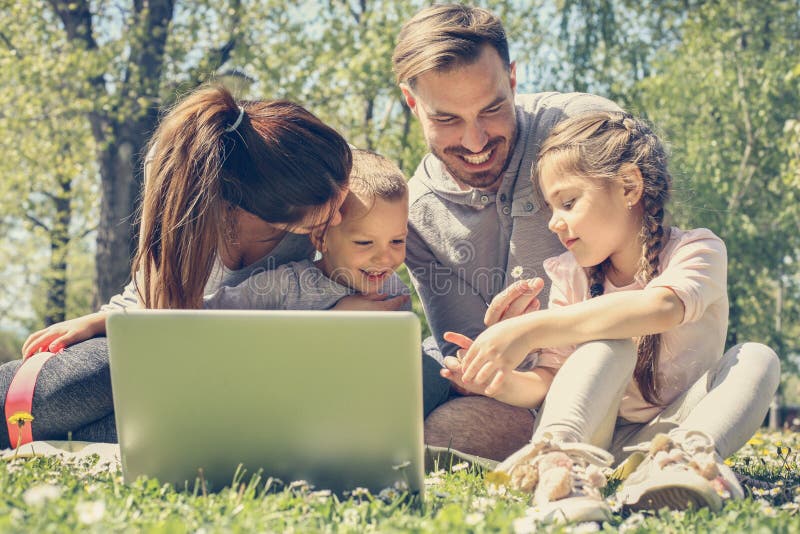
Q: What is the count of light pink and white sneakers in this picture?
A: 2